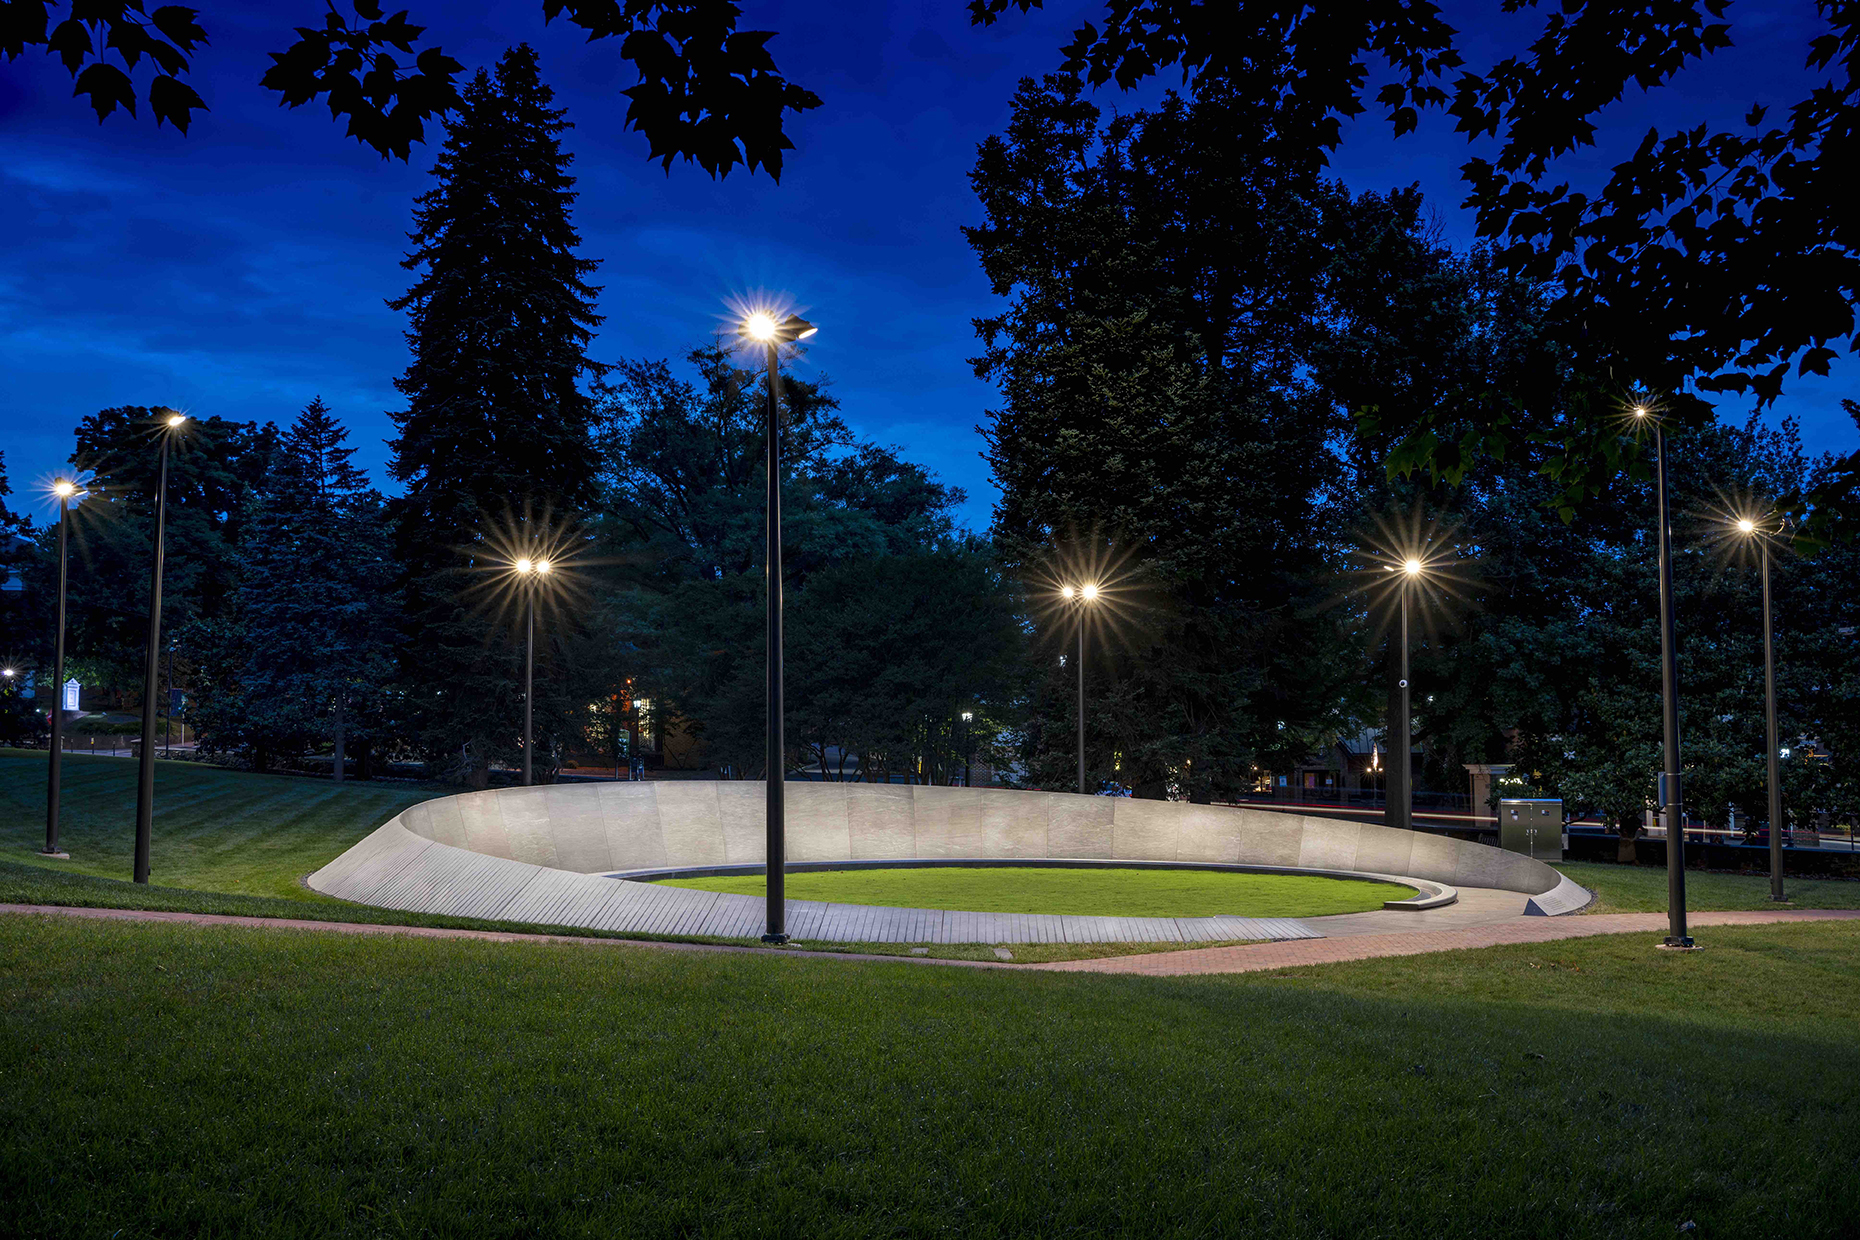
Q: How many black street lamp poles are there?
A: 8